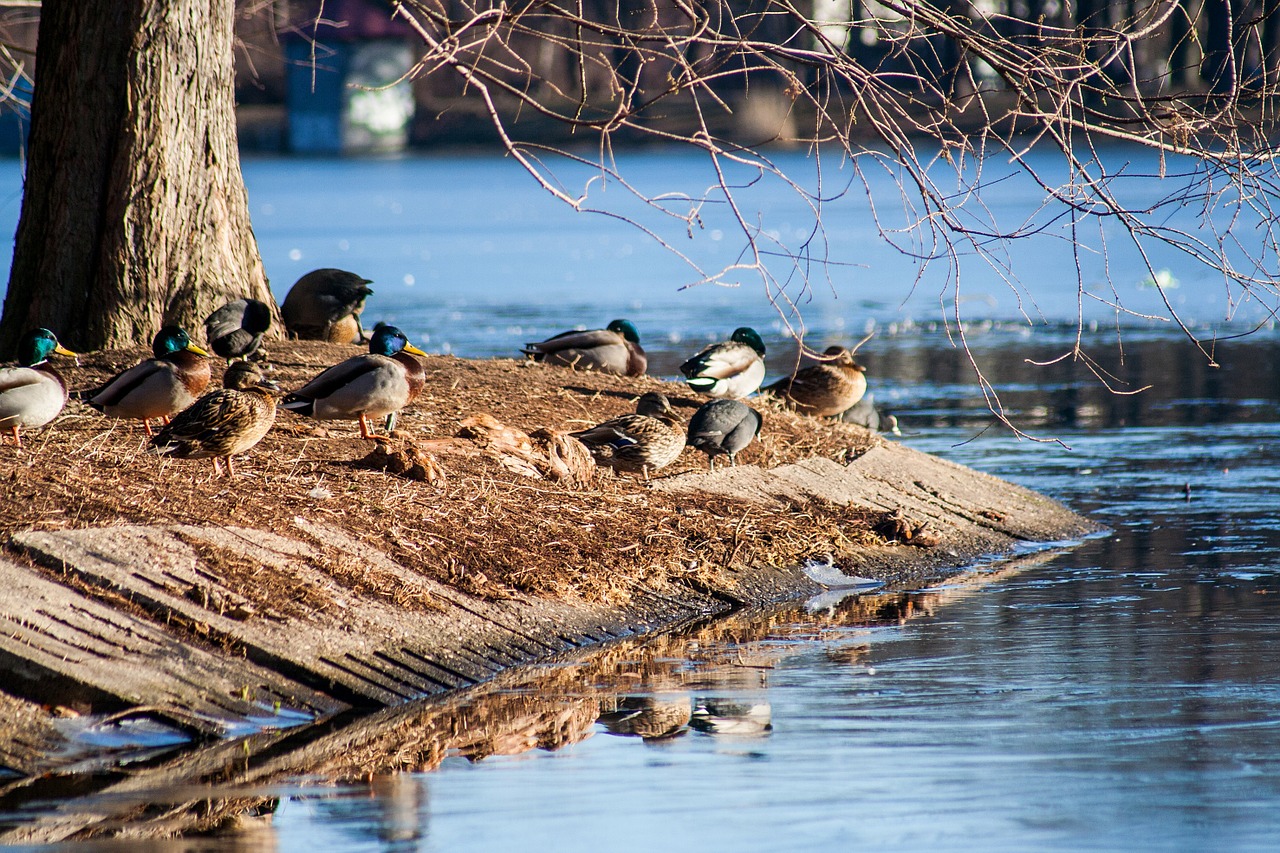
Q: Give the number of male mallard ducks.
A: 5